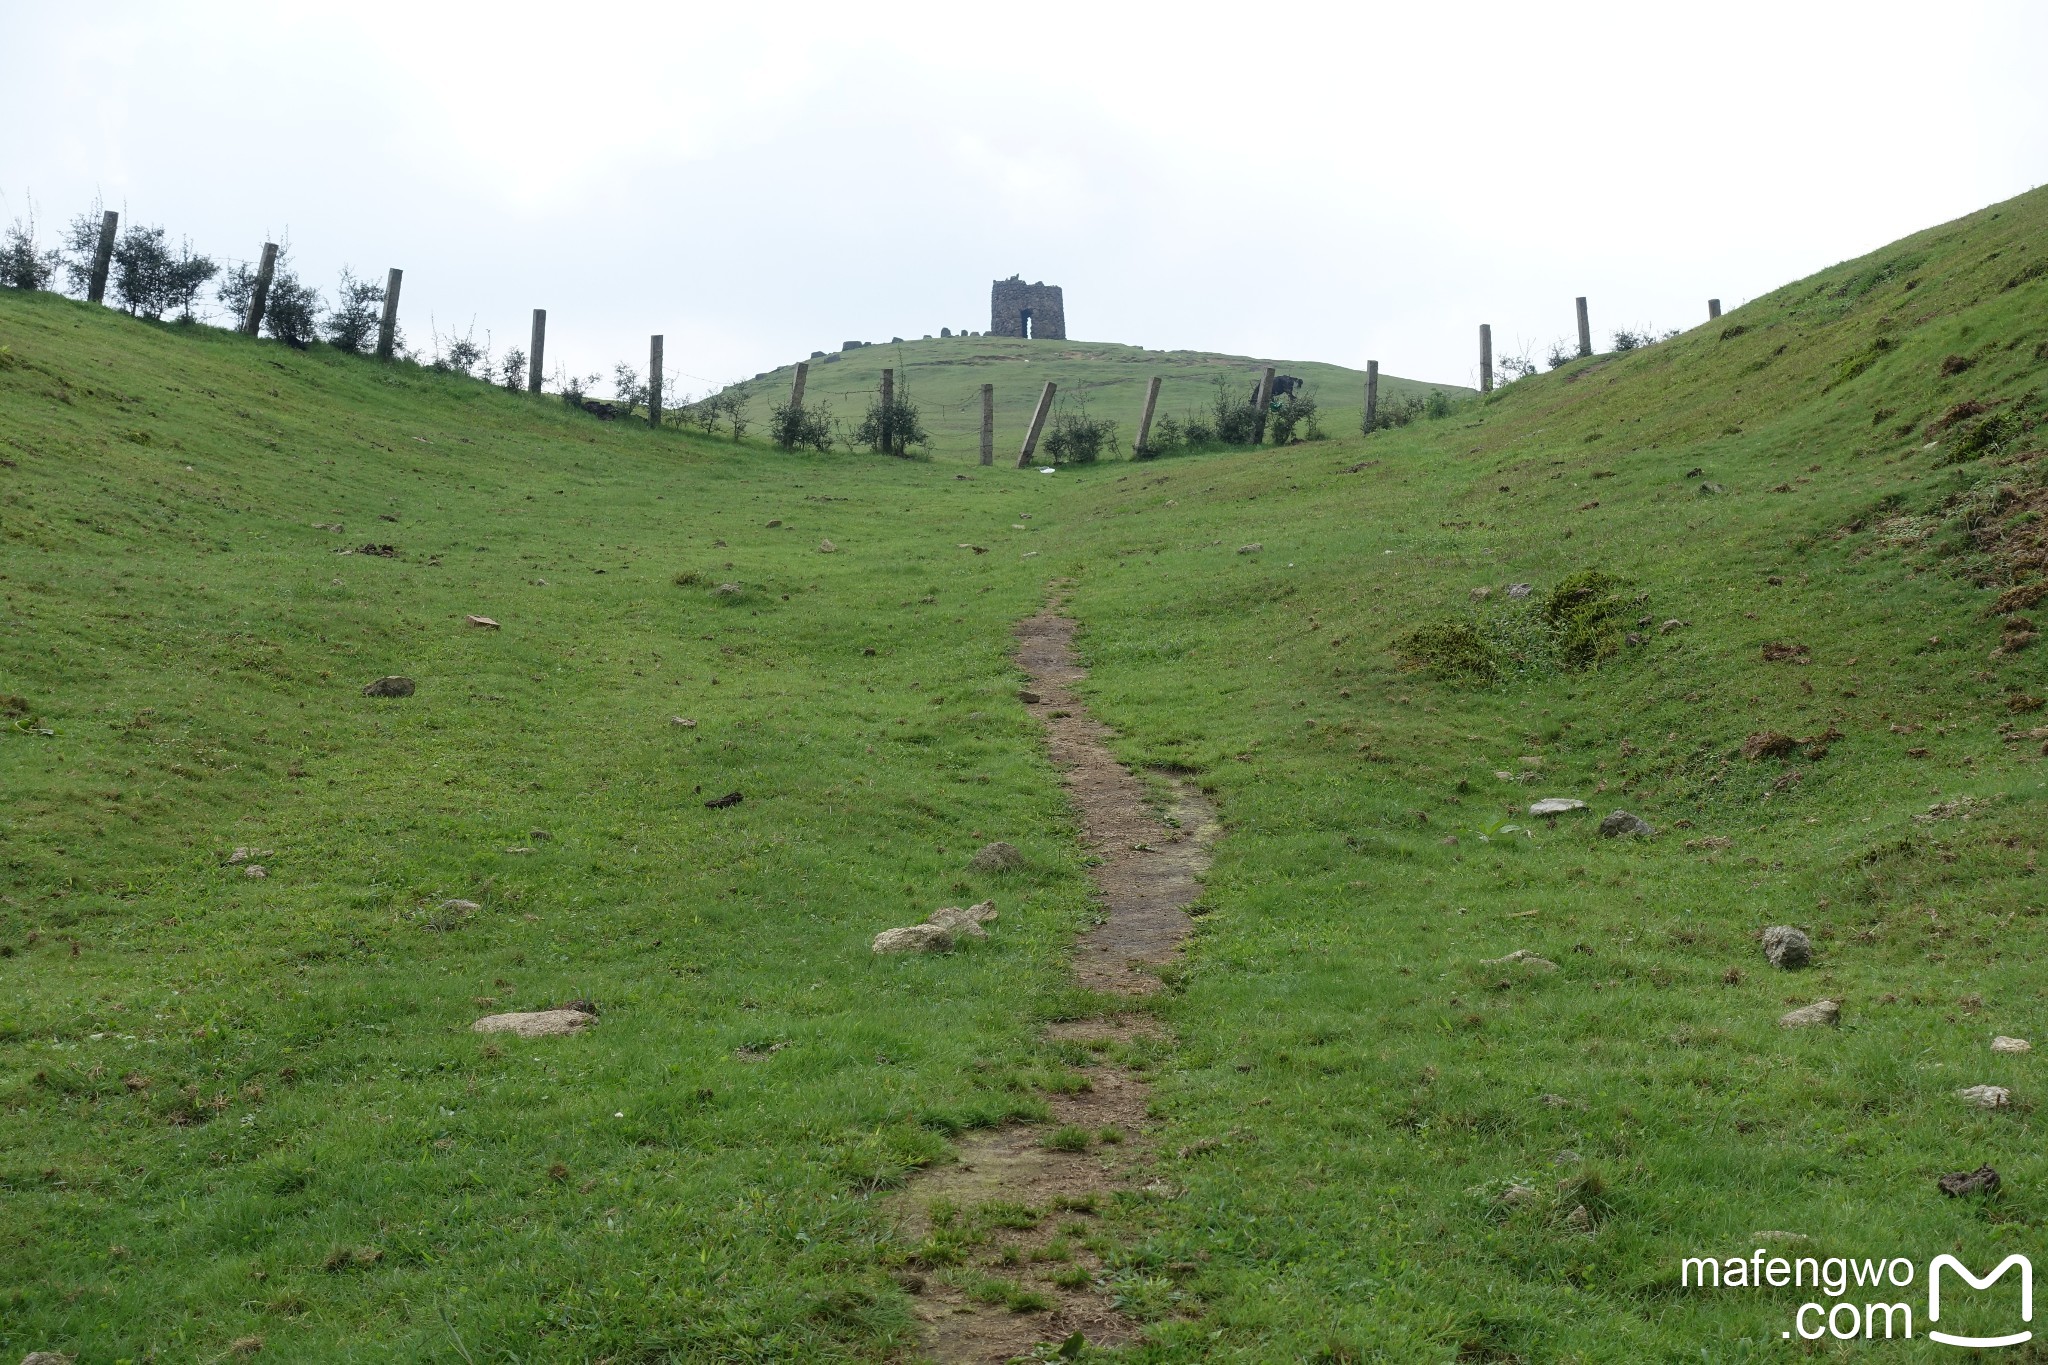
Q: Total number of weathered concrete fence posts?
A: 15